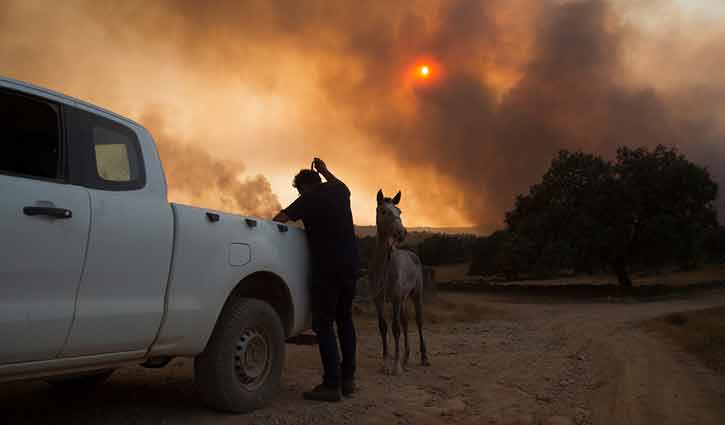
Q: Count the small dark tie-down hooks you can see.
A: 3